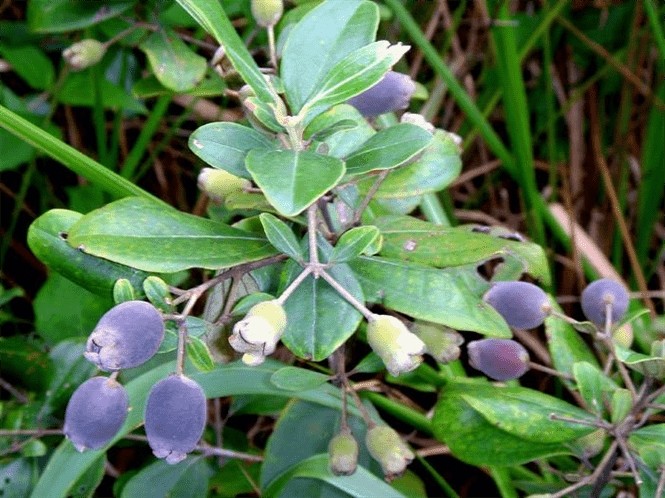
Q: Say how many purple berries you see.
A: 7